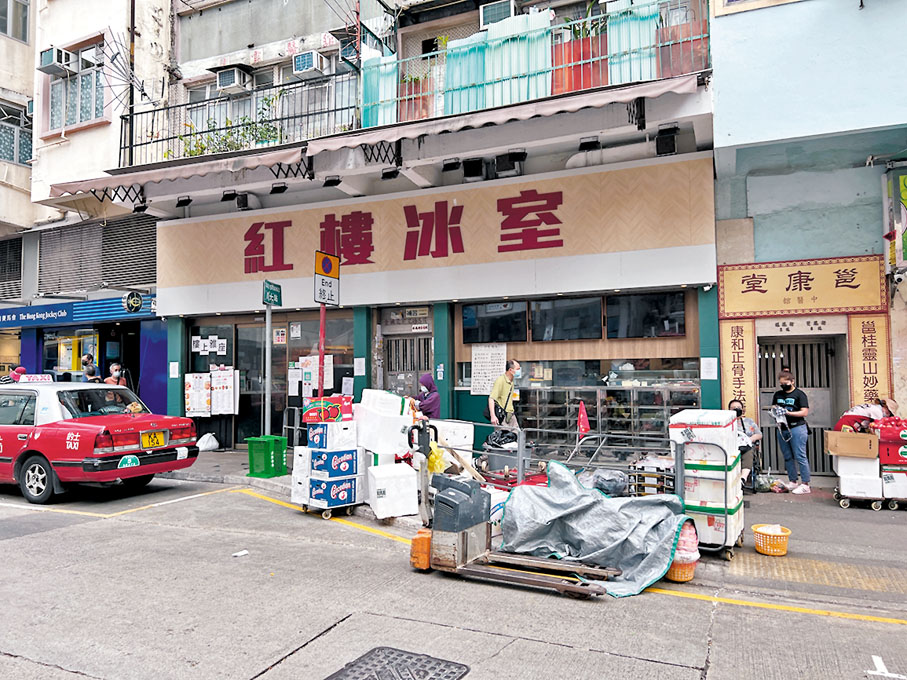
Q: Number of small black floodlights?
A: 10